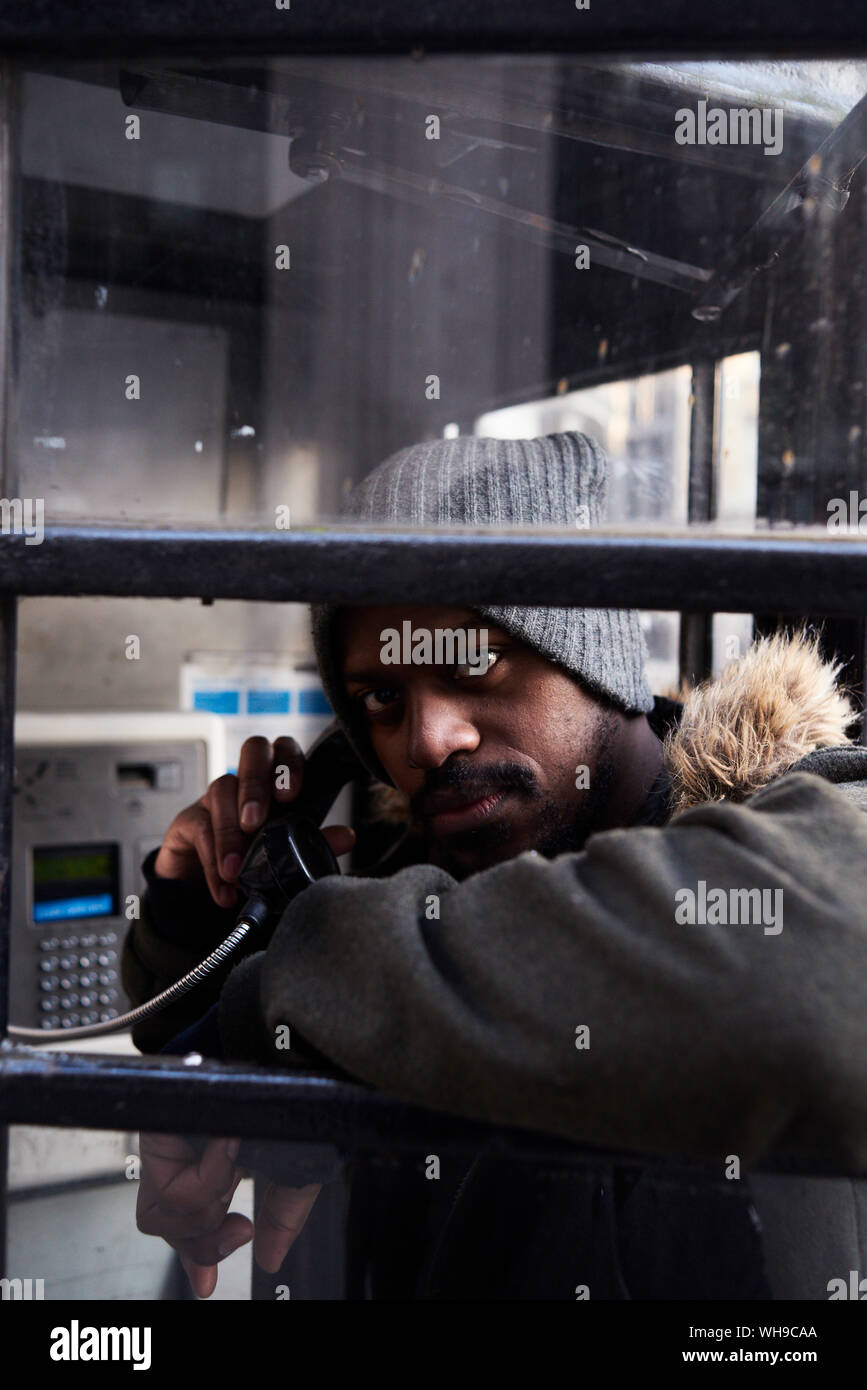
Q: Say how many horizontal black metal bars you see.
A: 3